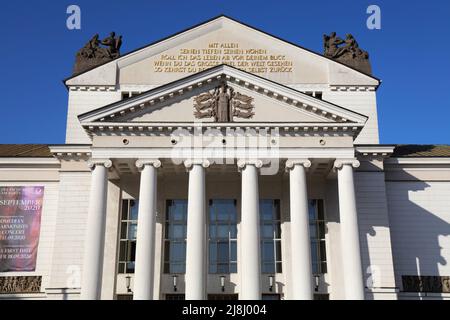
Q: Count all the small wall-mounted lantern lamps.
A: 5